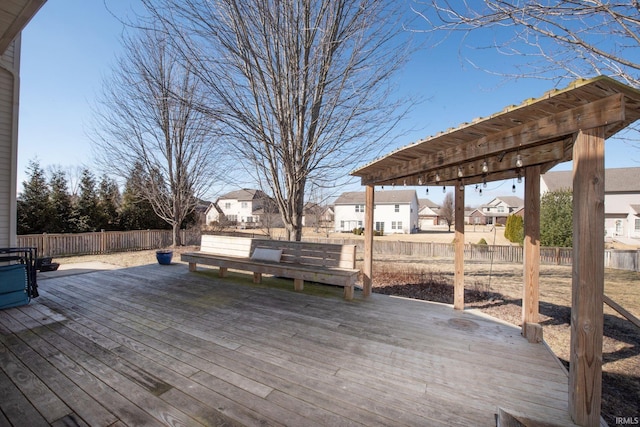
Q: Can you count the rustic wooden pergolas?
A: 1